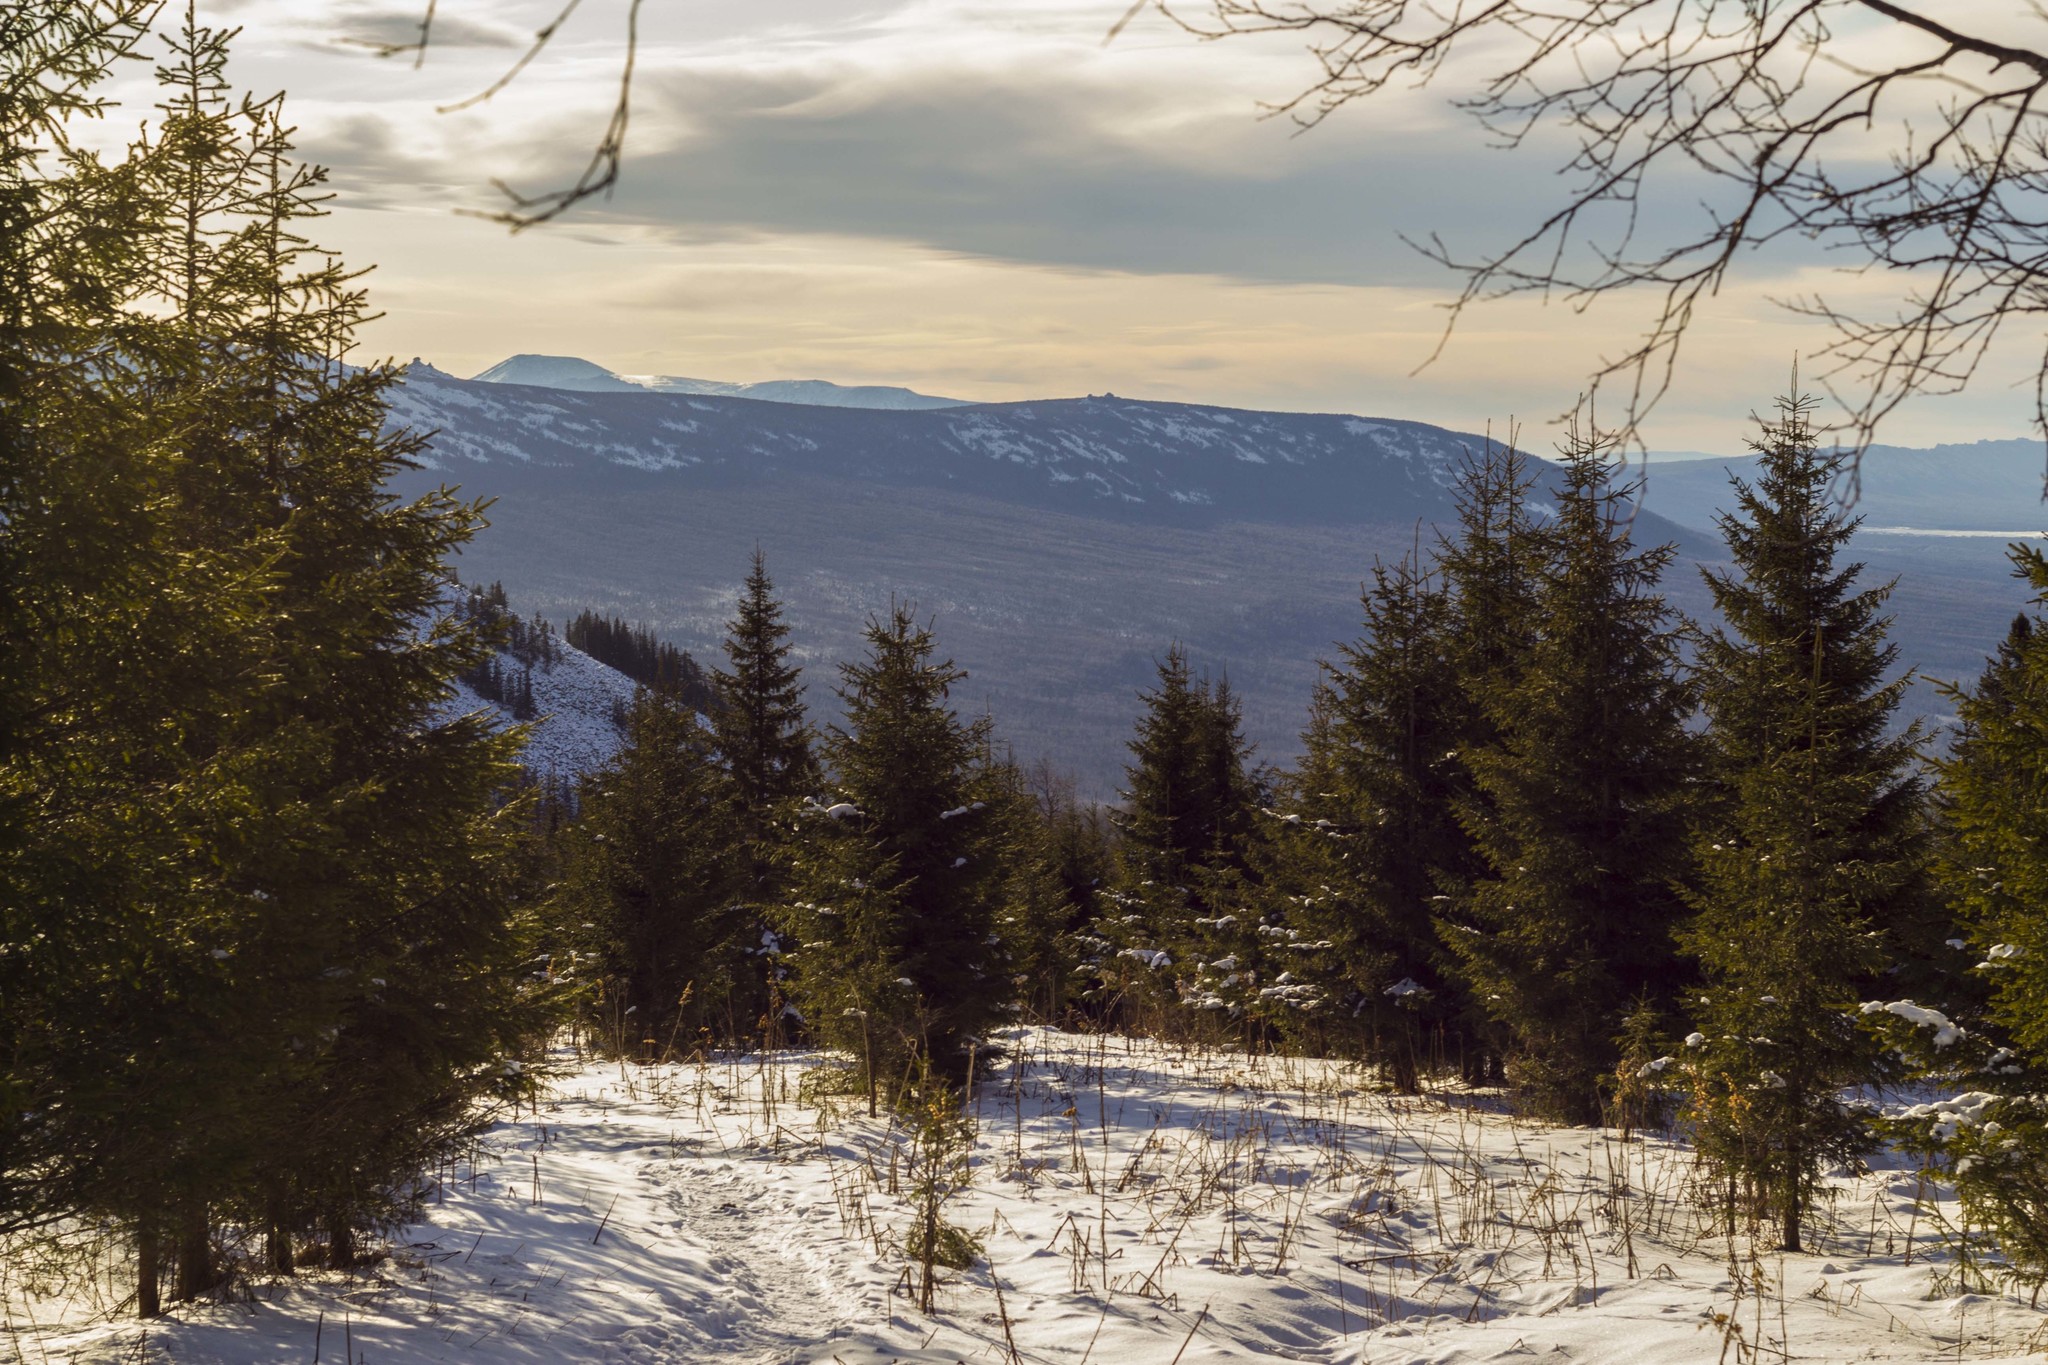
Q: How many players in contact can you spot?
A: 0